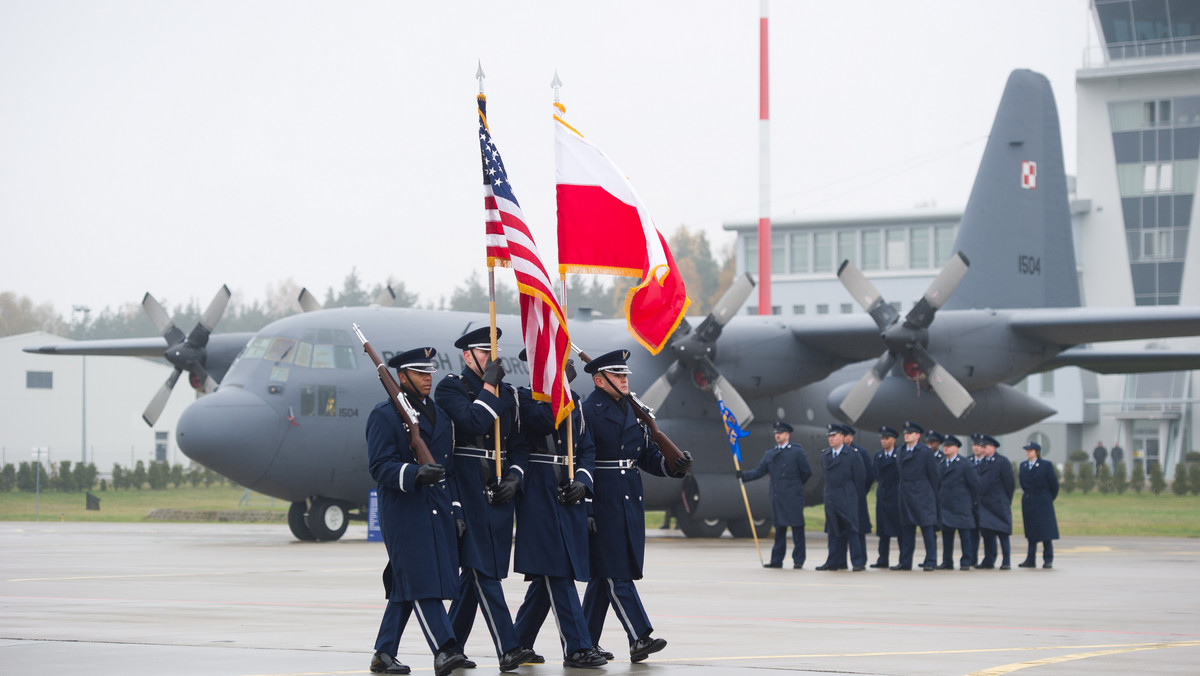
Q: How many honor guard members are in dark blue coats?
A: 4